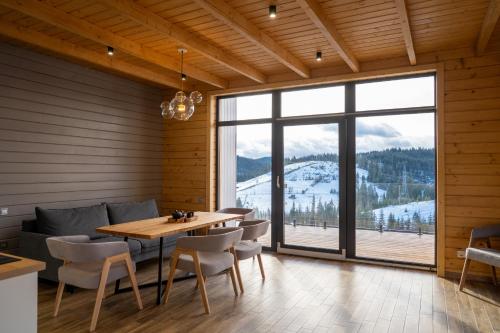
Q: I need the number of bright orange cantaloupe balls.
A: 0